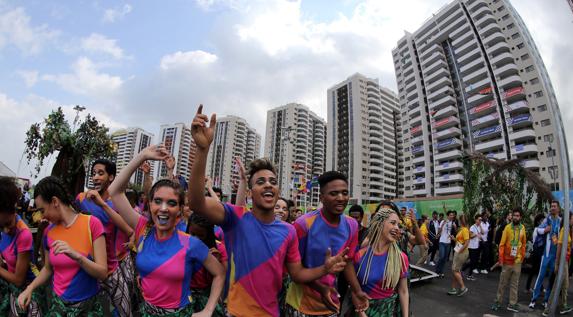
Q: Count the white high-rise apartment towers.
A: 6